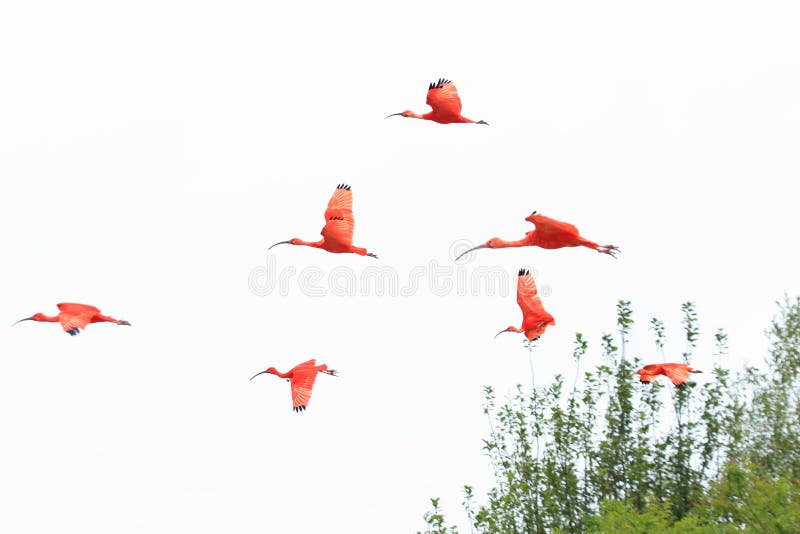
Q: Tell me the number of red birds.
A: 7